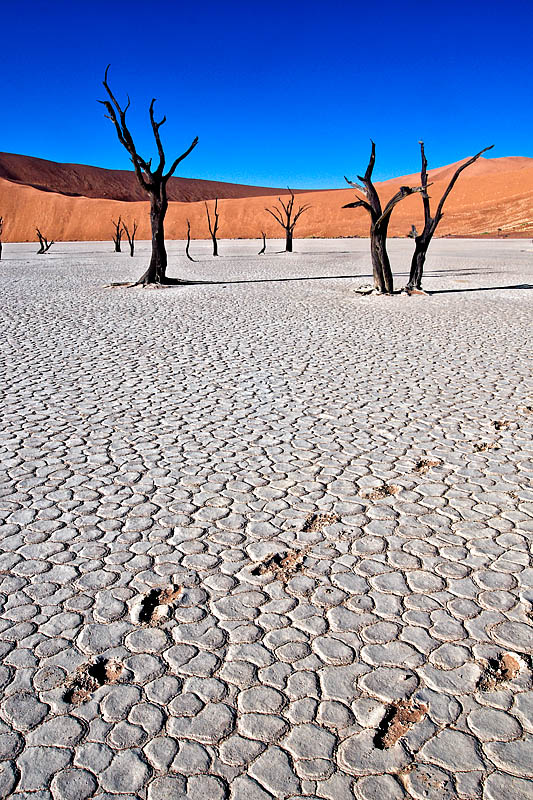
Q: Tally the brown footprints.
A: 11